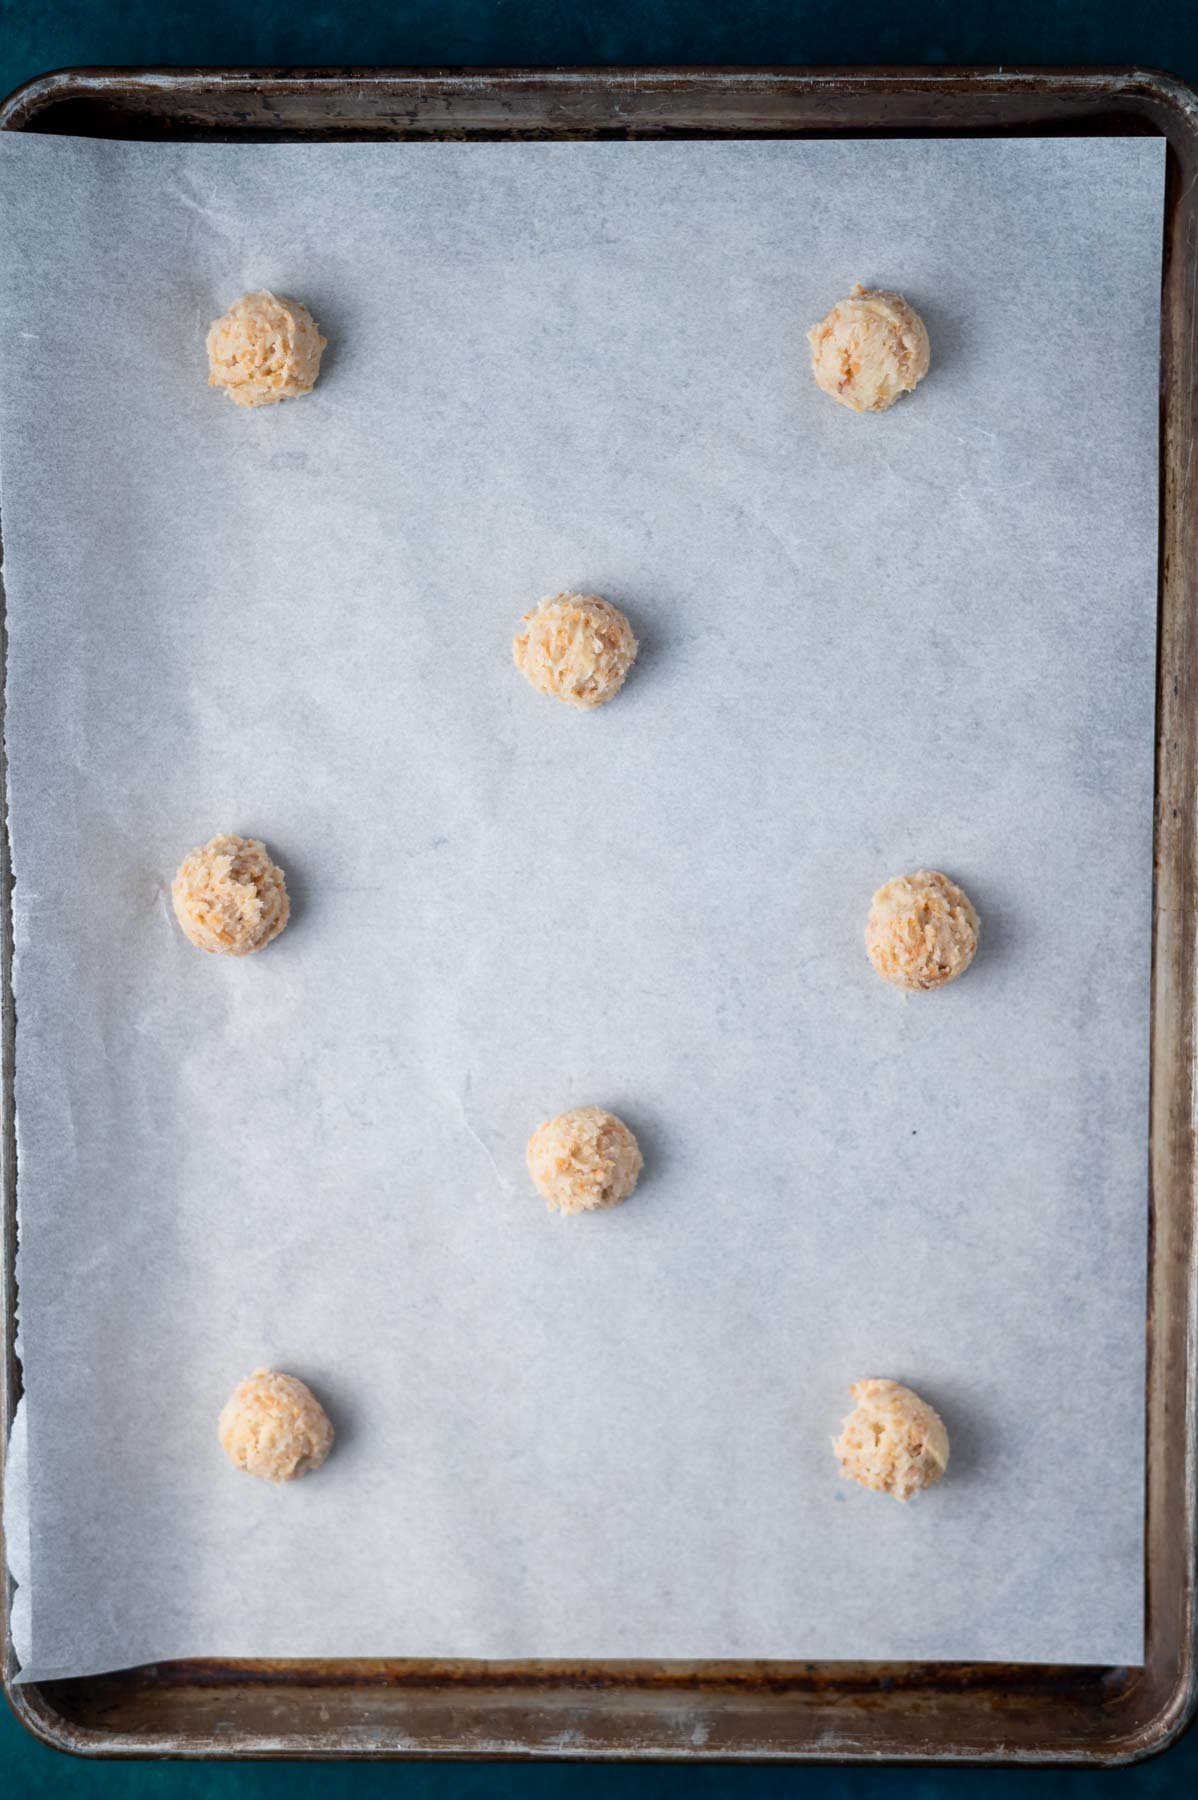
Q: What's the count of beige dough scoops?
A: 8